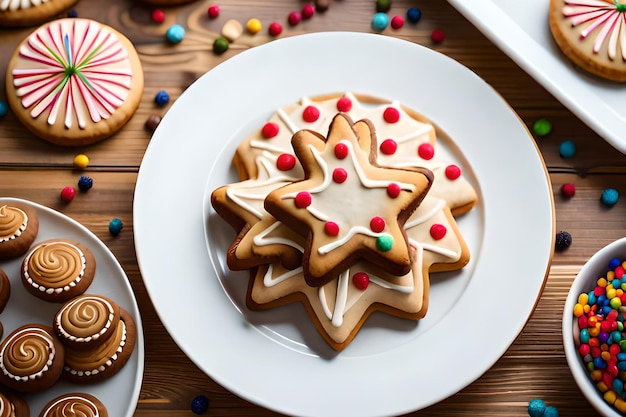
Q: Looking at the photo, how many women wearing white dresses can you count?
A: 0